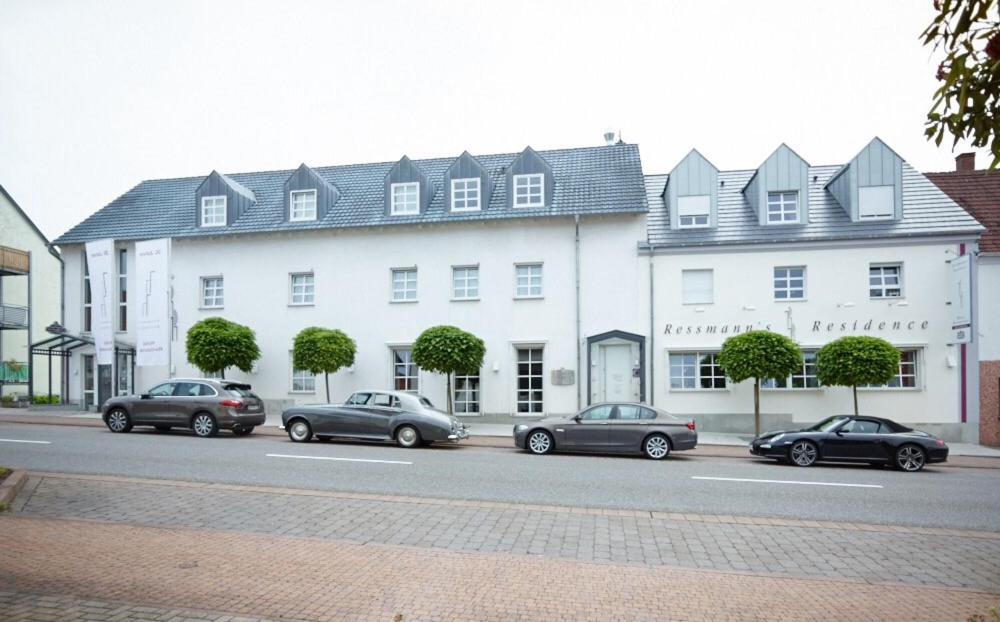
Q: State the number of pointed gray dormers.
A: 8